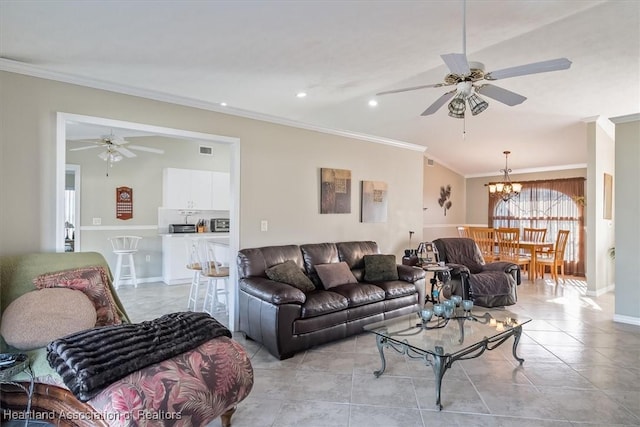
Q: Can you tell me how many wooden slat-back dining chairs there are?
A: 5